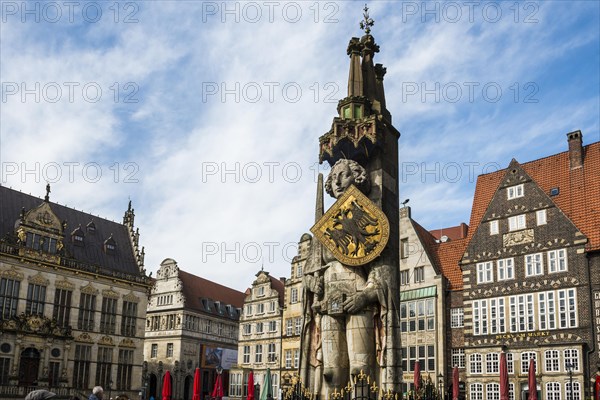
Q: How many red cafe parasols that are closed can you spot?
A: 8